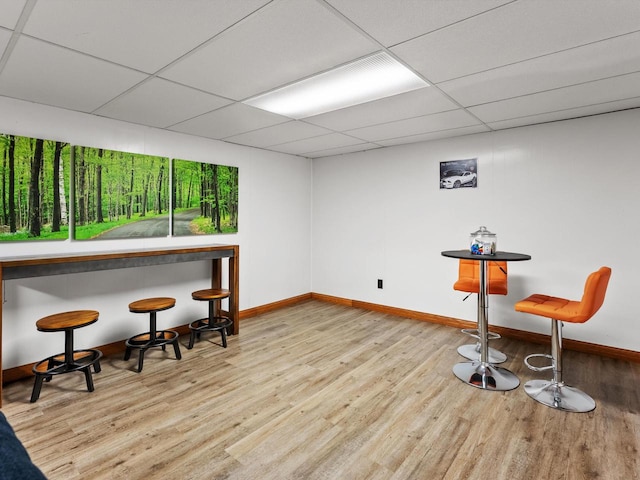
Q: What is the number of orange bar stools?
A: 2